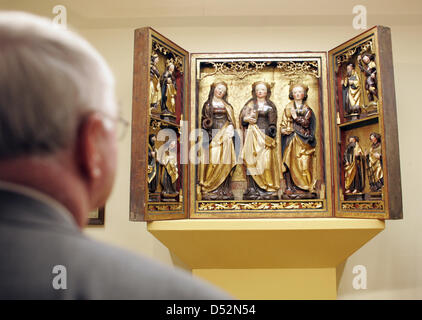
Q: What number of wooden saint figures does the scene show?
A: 11